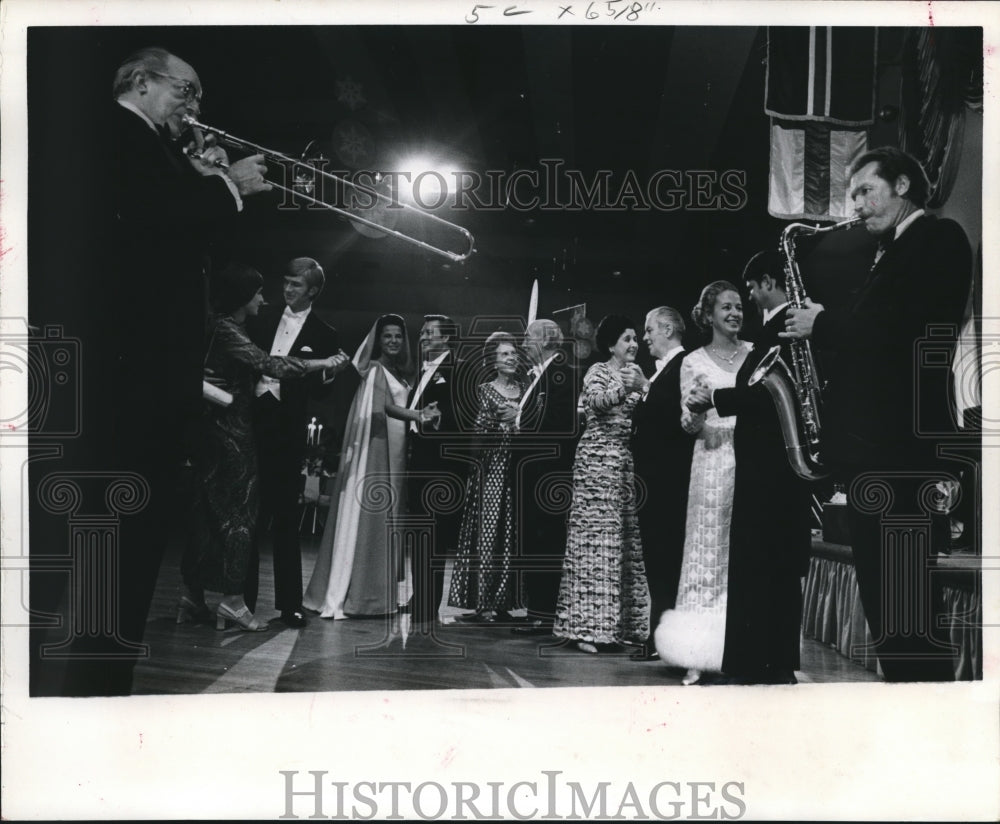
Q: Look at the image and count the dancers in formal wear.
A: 10